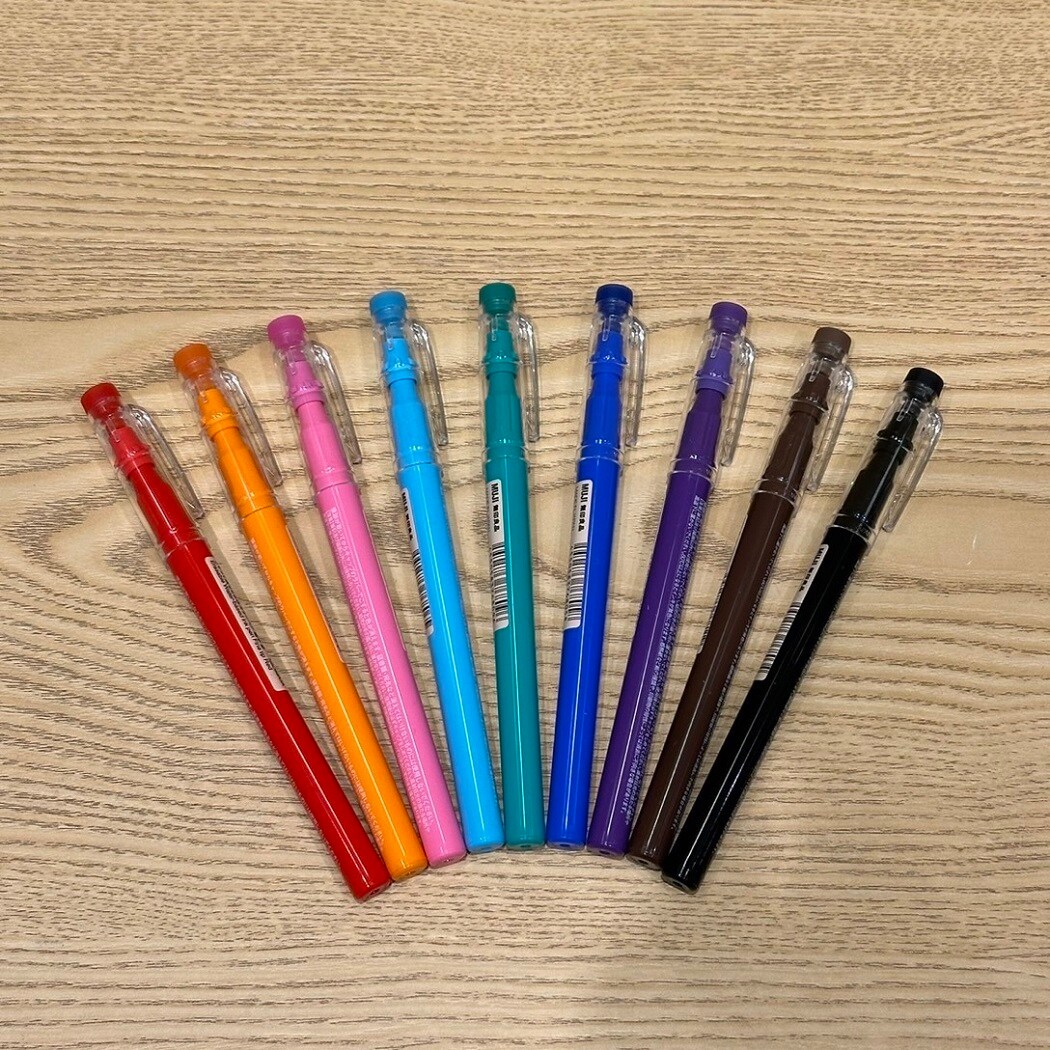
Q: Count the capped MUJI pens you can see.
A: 9